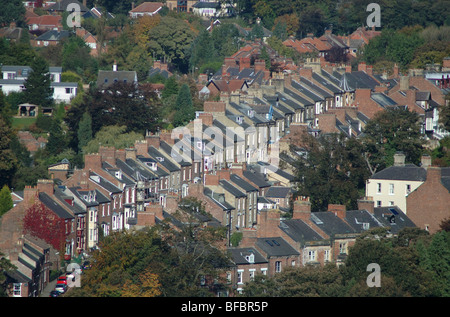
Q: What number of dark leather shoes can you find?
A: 0